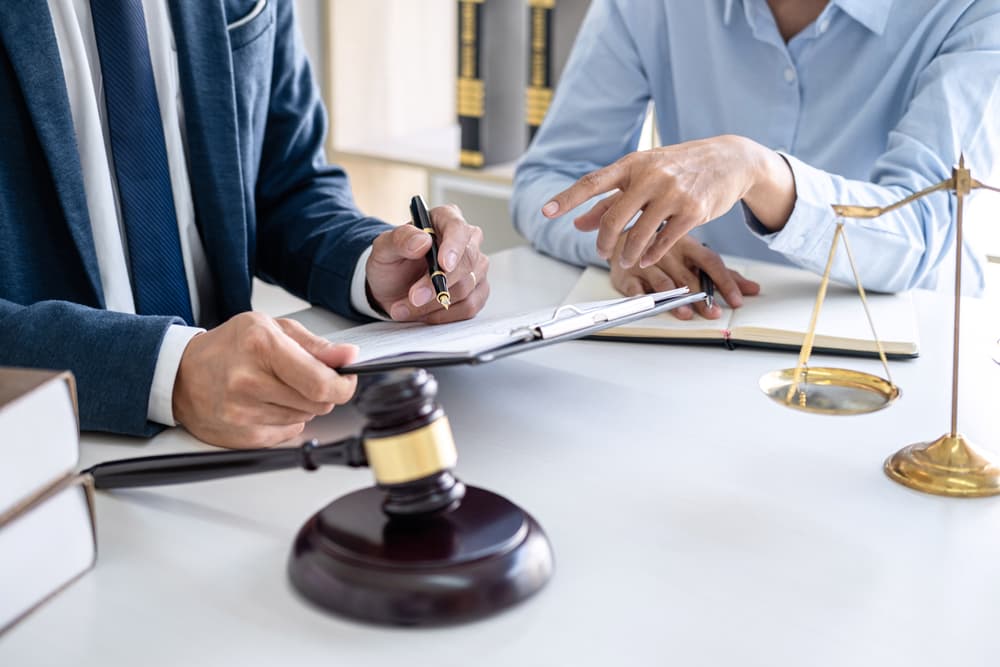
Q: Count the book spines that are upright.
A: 2